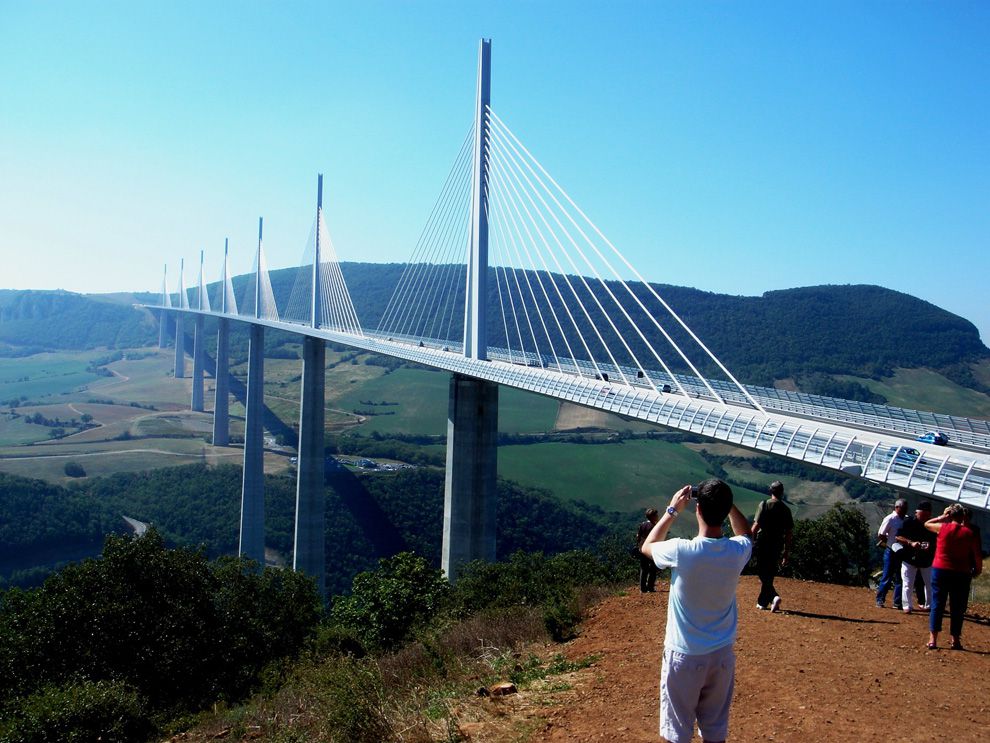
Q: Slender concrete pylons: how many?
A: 7